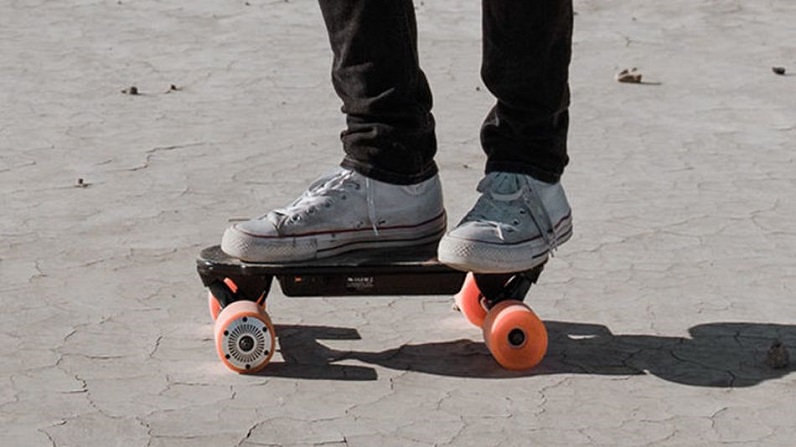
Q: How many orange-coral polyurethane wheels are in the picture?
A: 4